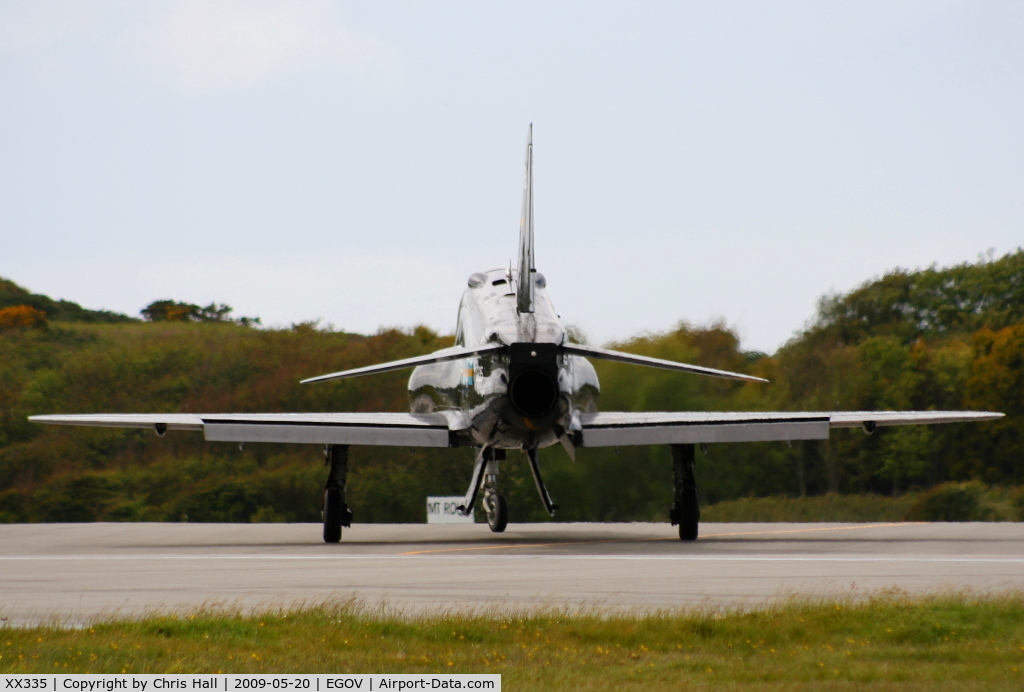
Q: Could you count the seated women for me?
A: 0